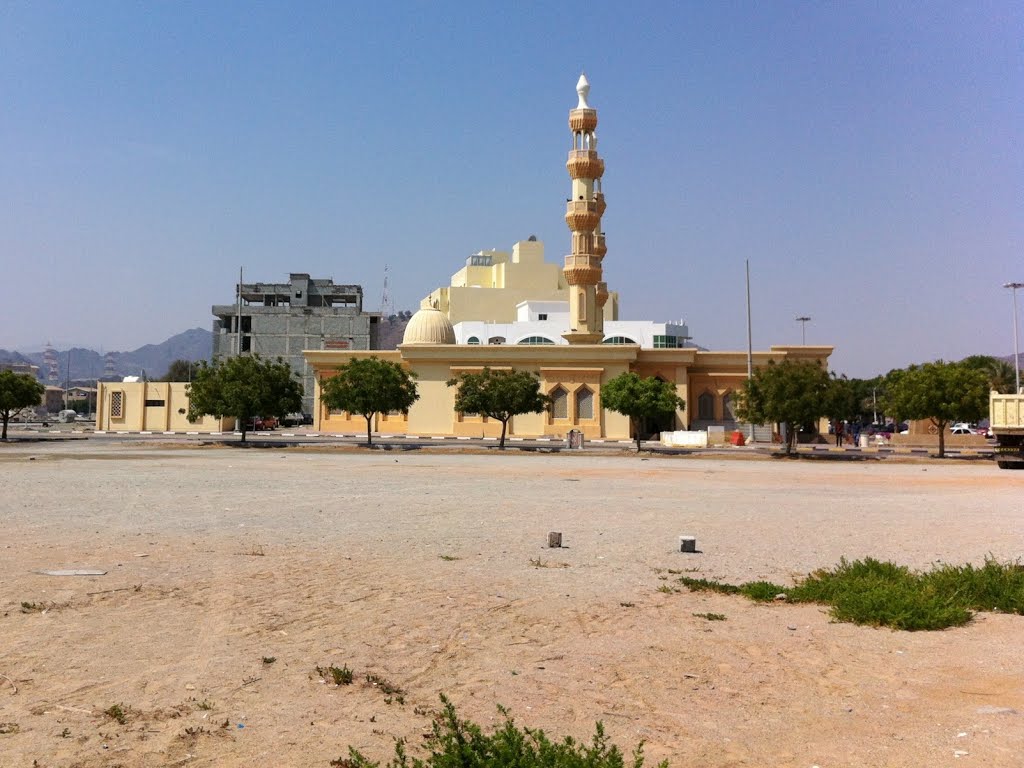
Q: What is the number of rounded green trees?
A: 7